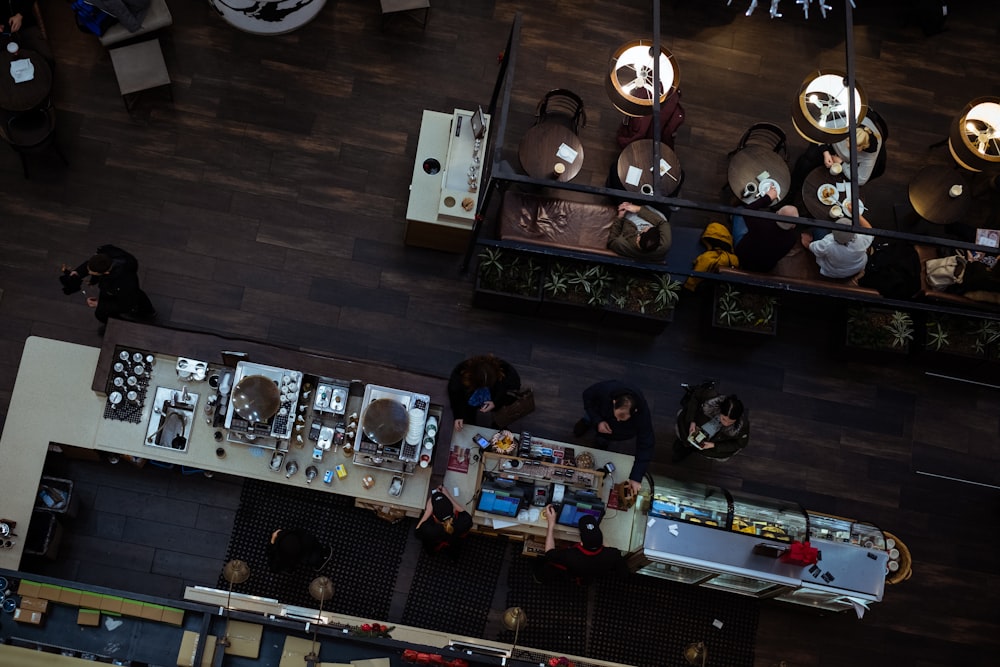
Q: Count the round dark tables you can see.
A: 6